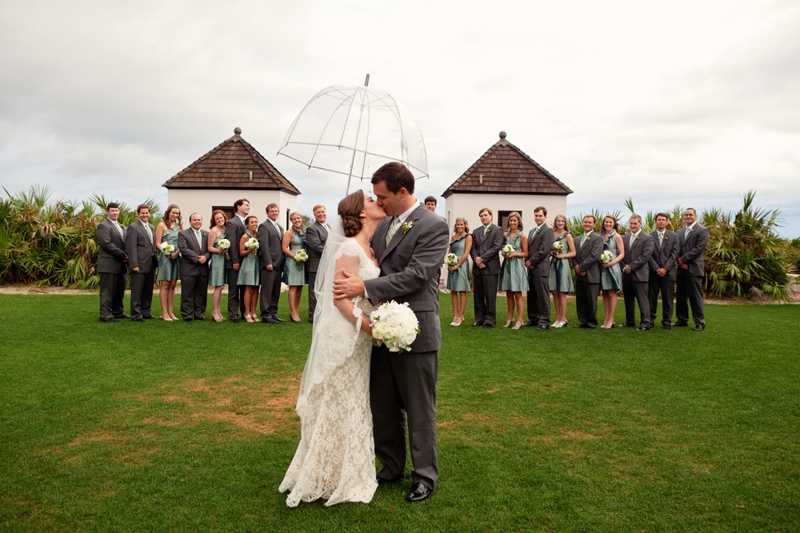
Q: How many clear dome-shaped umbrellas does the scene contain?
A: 1